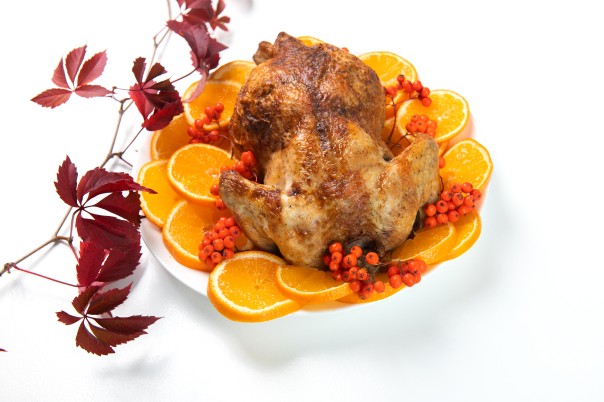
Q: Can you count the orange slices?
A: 15